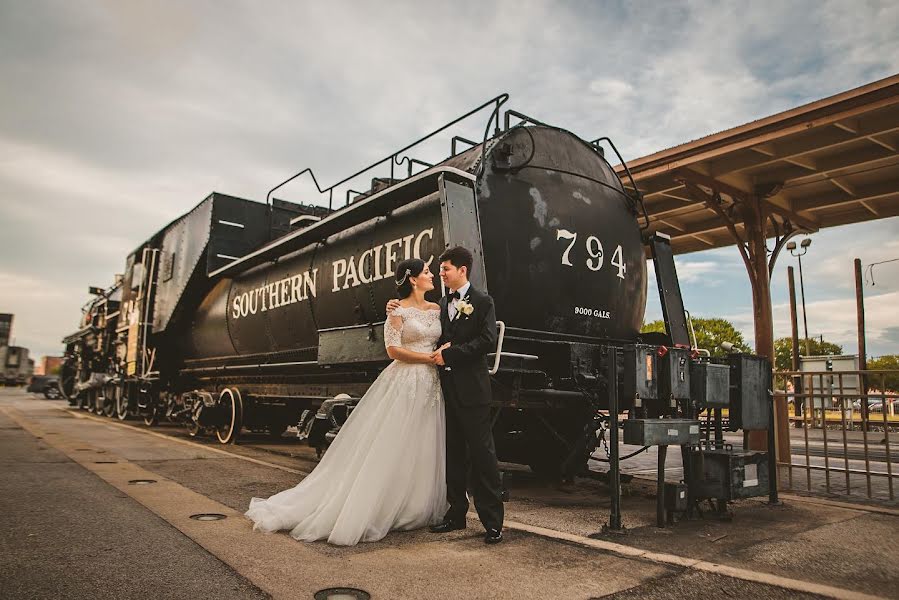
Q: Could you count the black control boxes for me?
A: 7